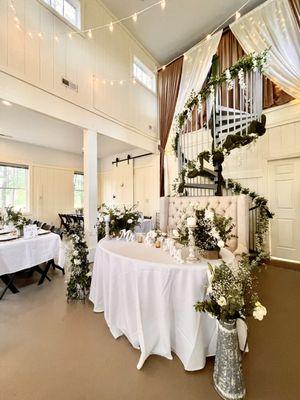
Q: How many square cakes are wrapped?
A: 0